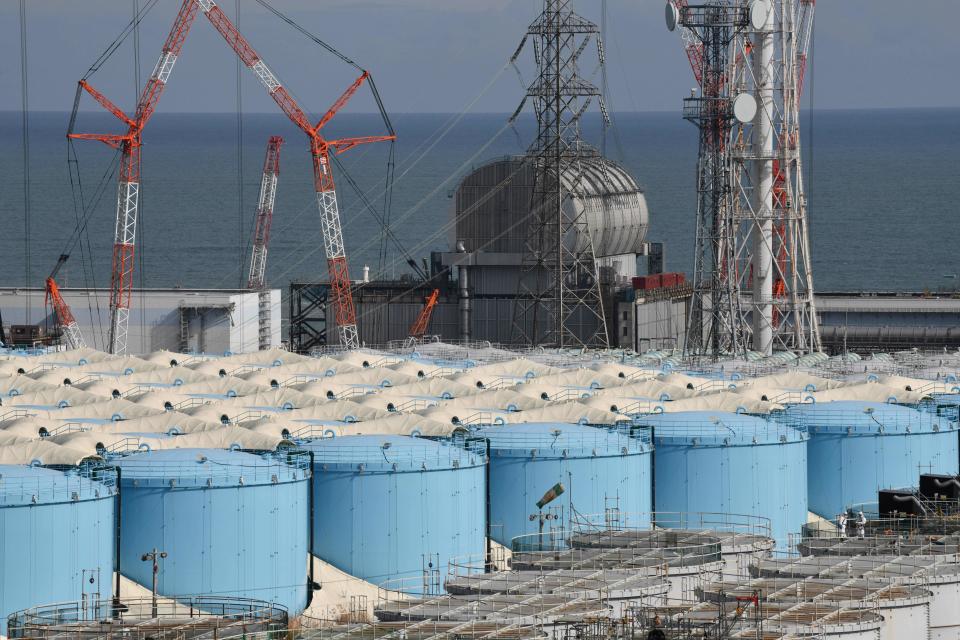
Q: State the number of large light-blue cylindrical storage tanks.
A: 6